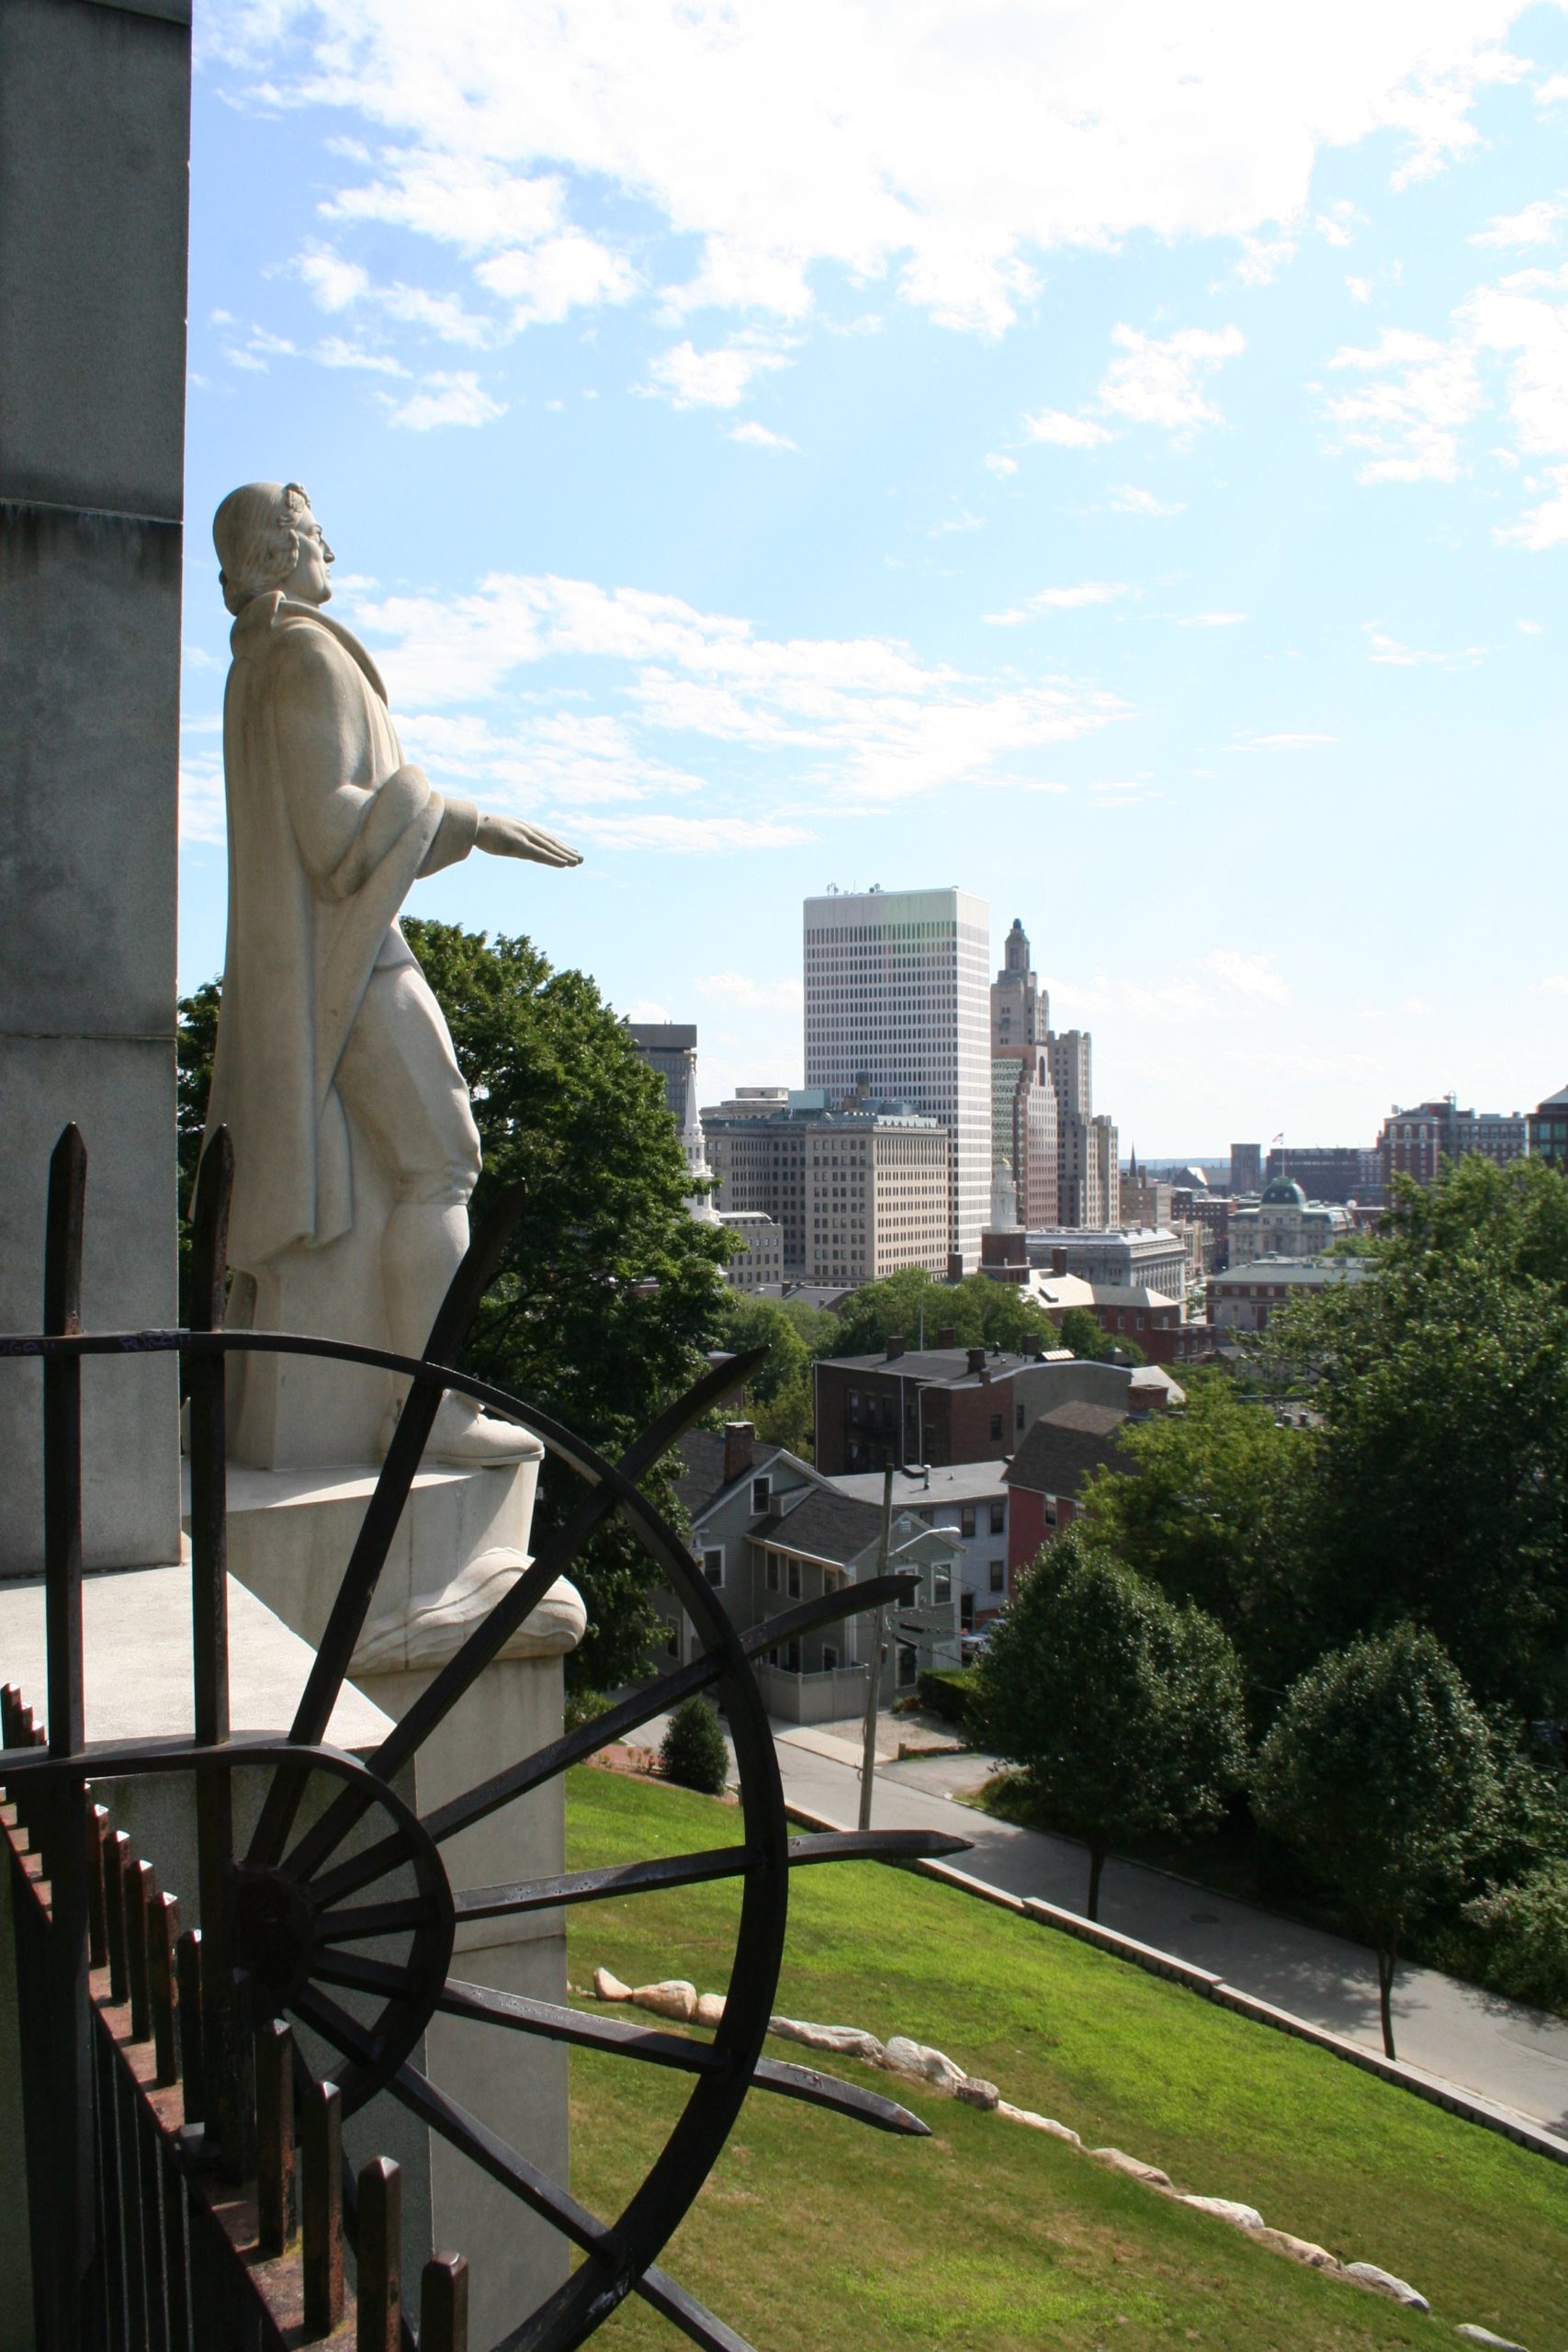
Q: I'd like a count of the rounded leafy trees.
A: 2